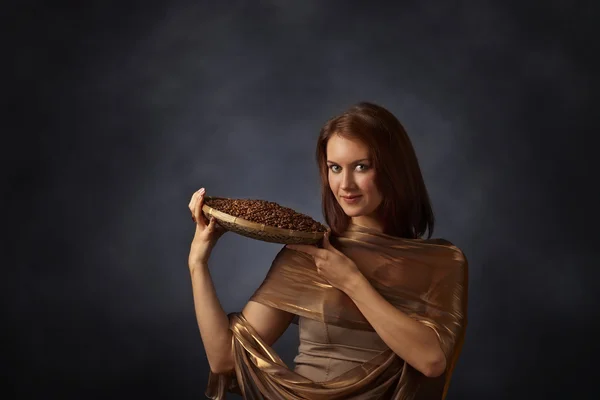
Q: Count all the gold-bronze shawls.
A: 1